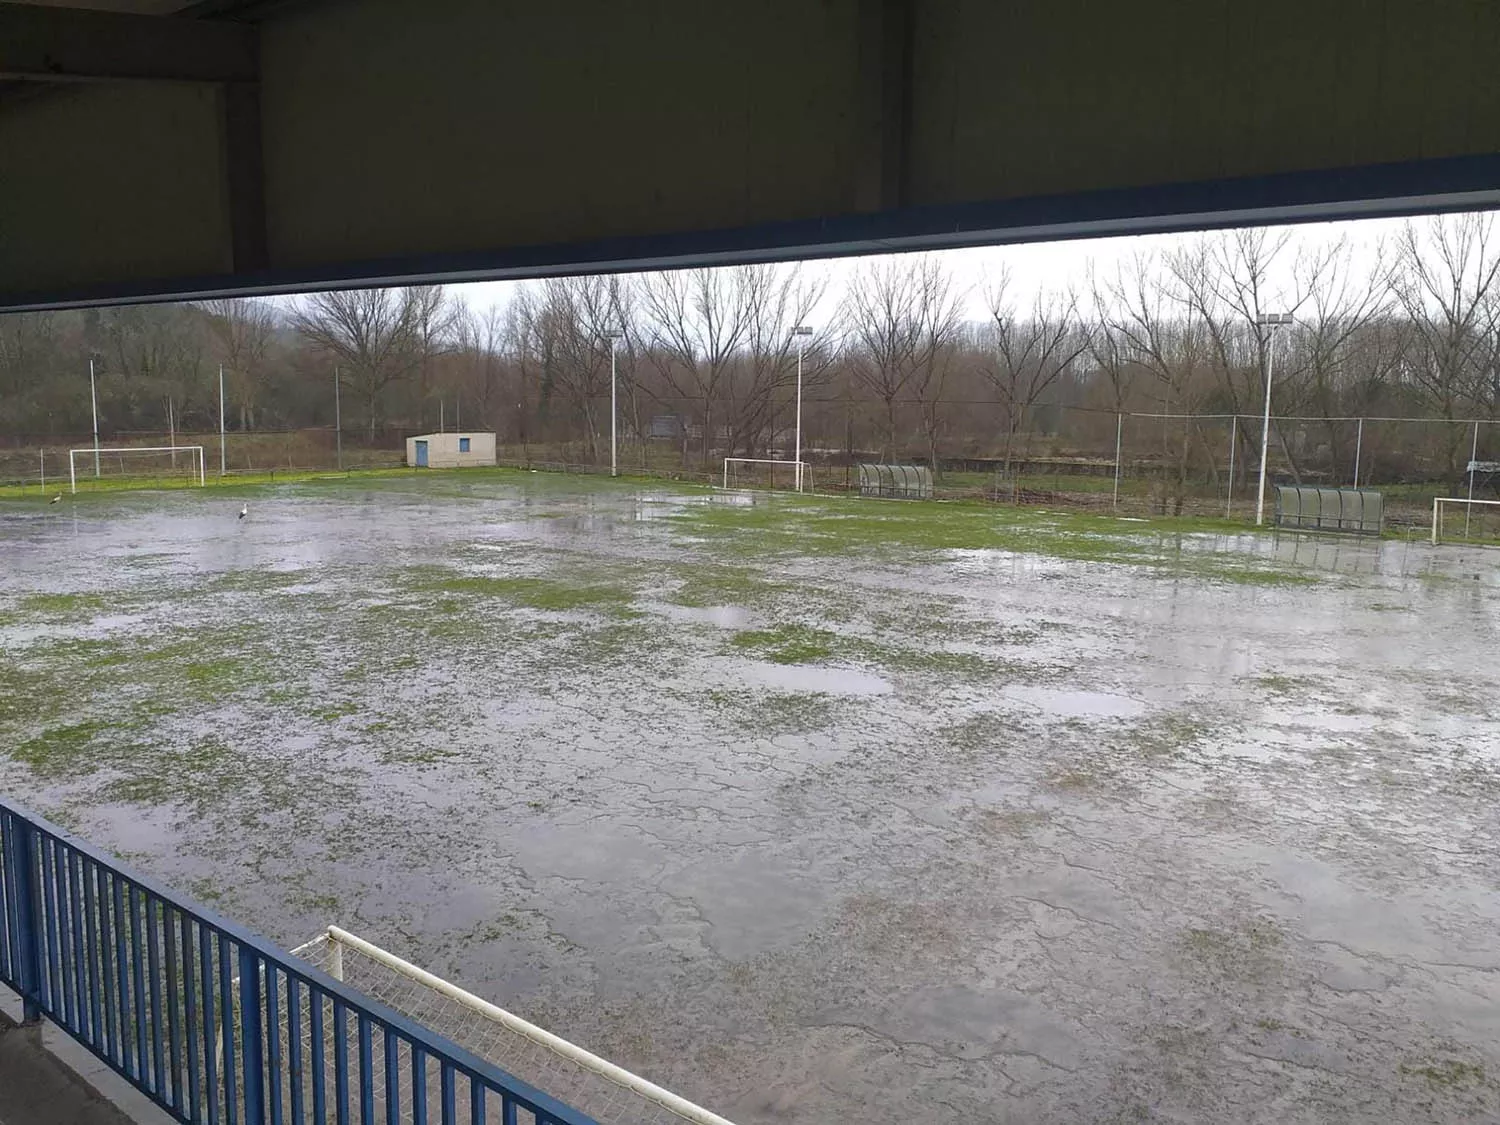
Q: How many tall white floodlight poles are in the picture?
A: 3